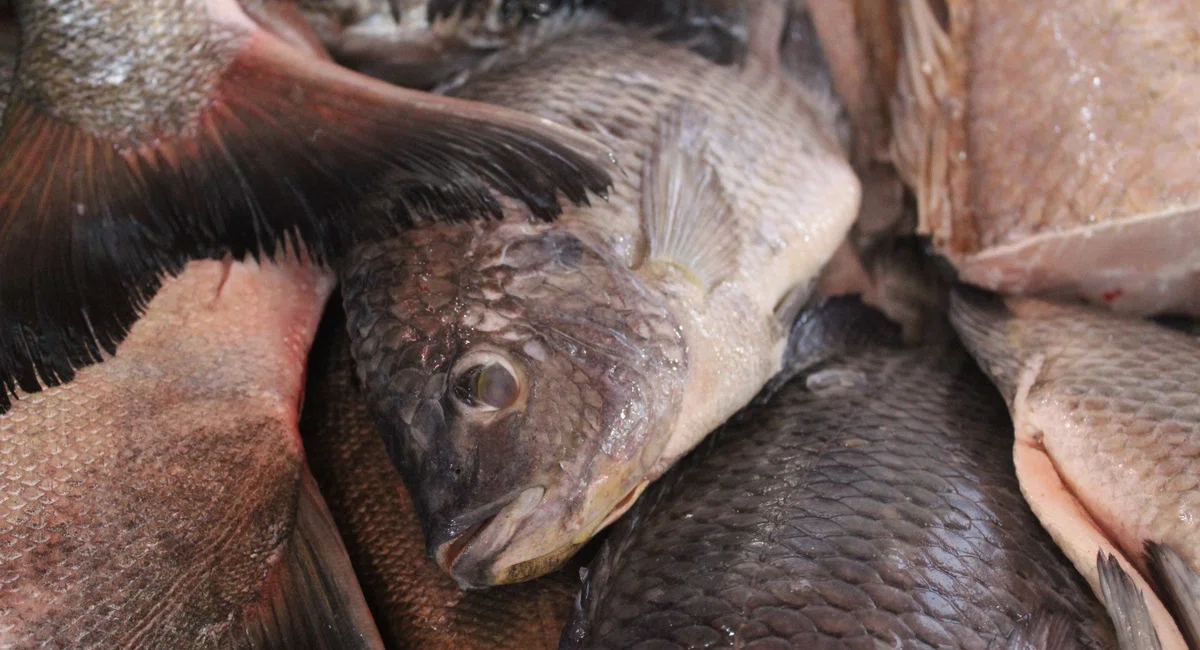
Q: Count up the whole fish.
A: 1